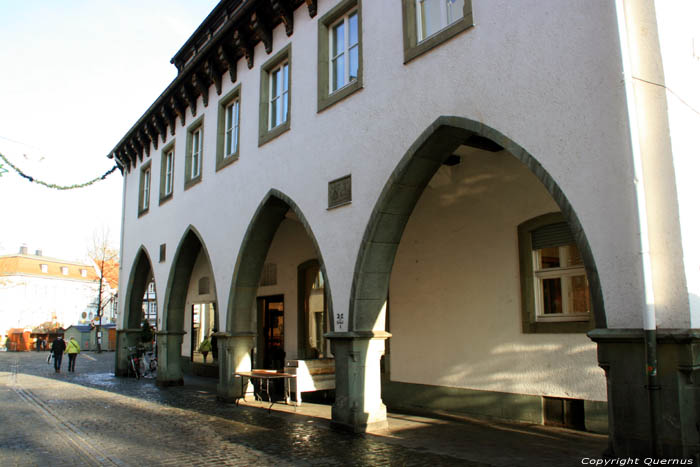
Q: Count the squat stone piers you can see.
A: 5